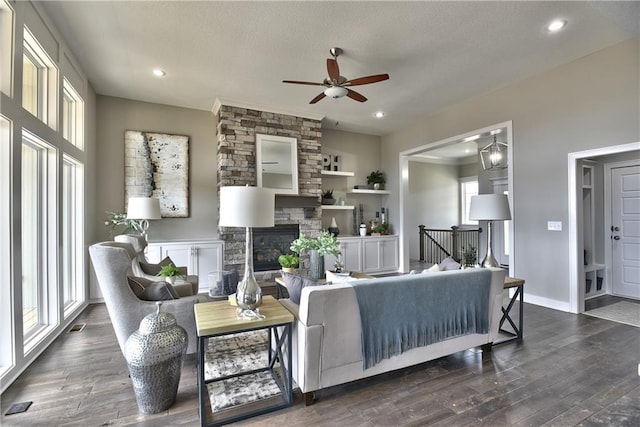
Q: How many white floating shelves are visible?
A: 3